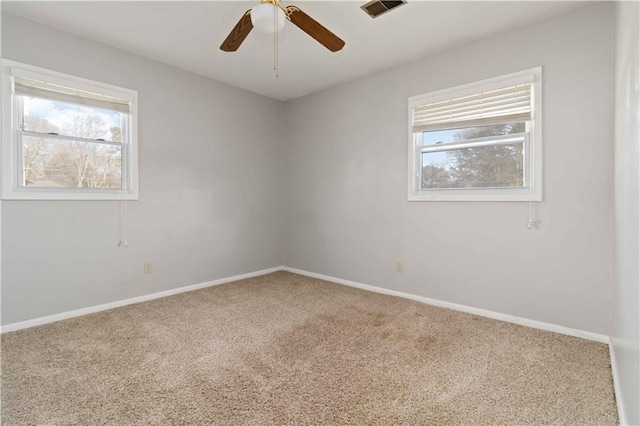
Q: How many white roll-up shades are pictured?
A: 2